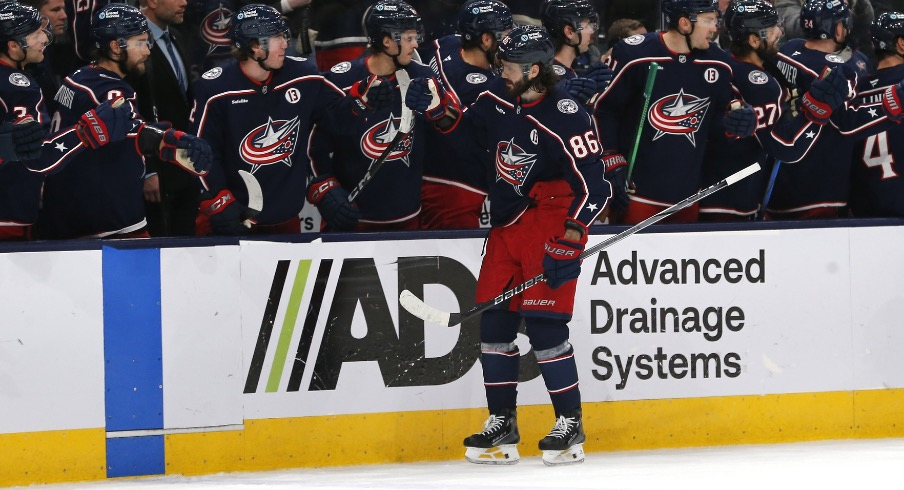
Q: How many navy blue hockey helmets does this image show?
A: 11